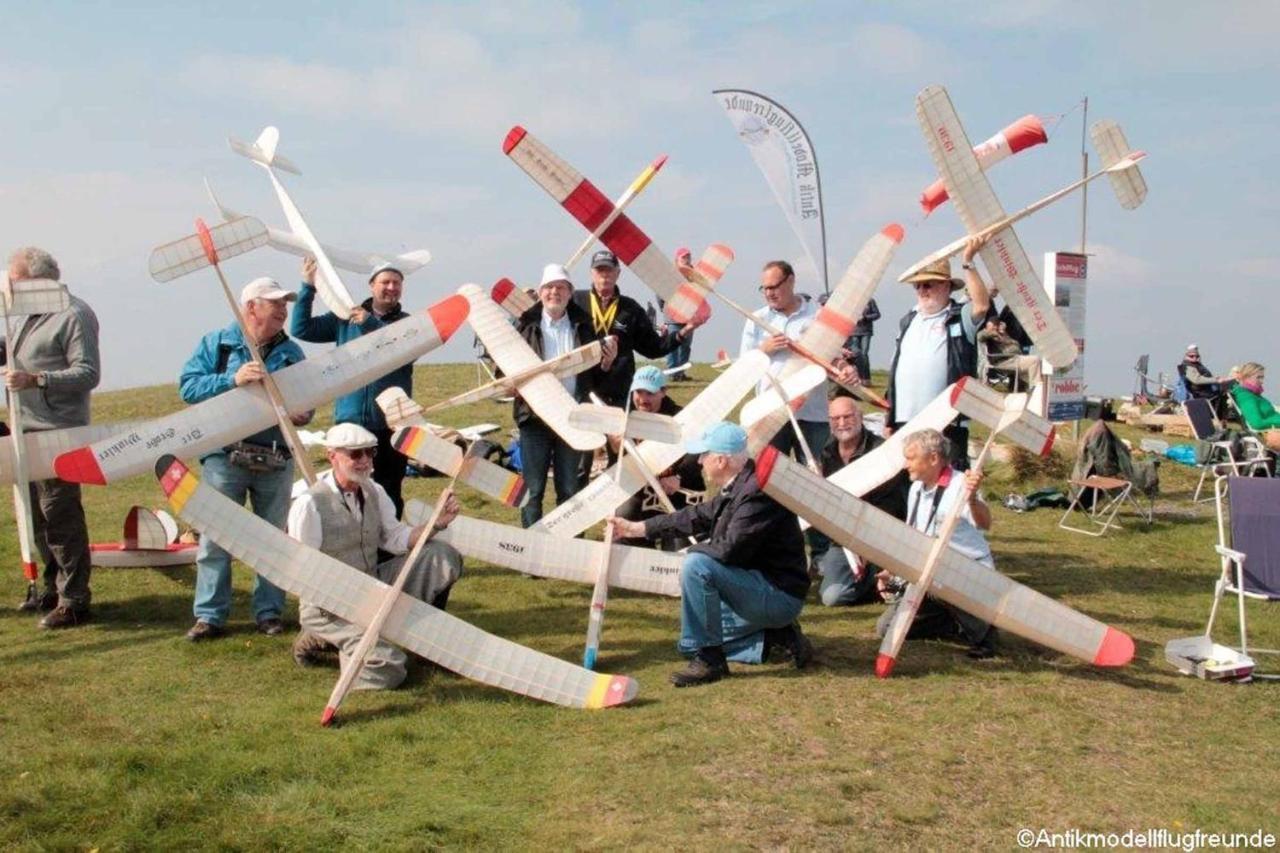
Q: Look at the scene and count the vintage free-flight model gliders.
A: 12